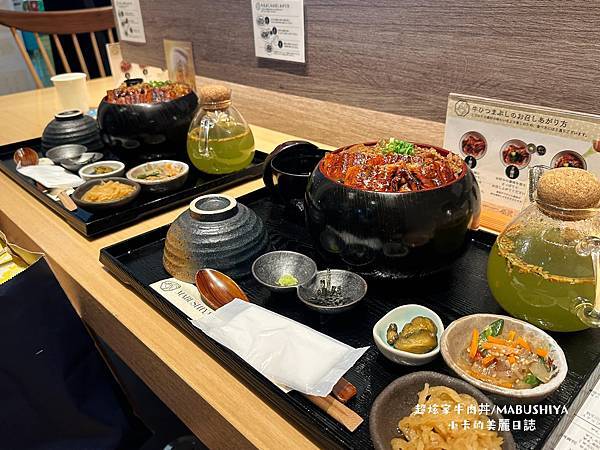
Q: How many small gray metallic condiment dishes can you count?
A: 4